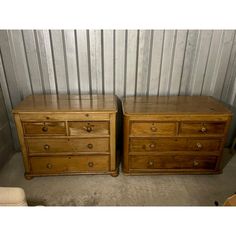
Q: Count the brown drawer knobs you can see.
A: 12